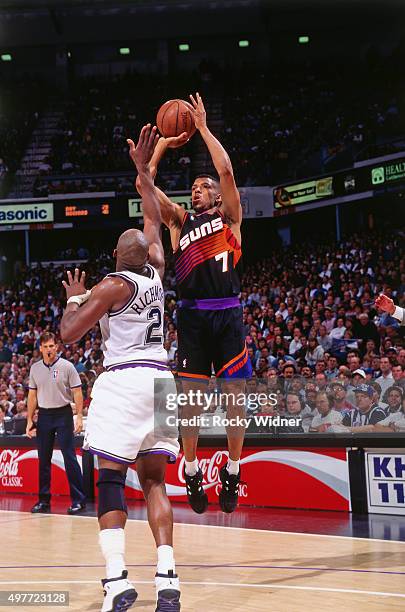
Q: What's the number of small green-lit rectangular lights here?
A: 5